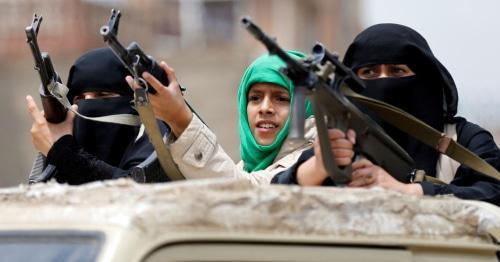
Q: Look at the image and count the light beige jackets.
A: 1